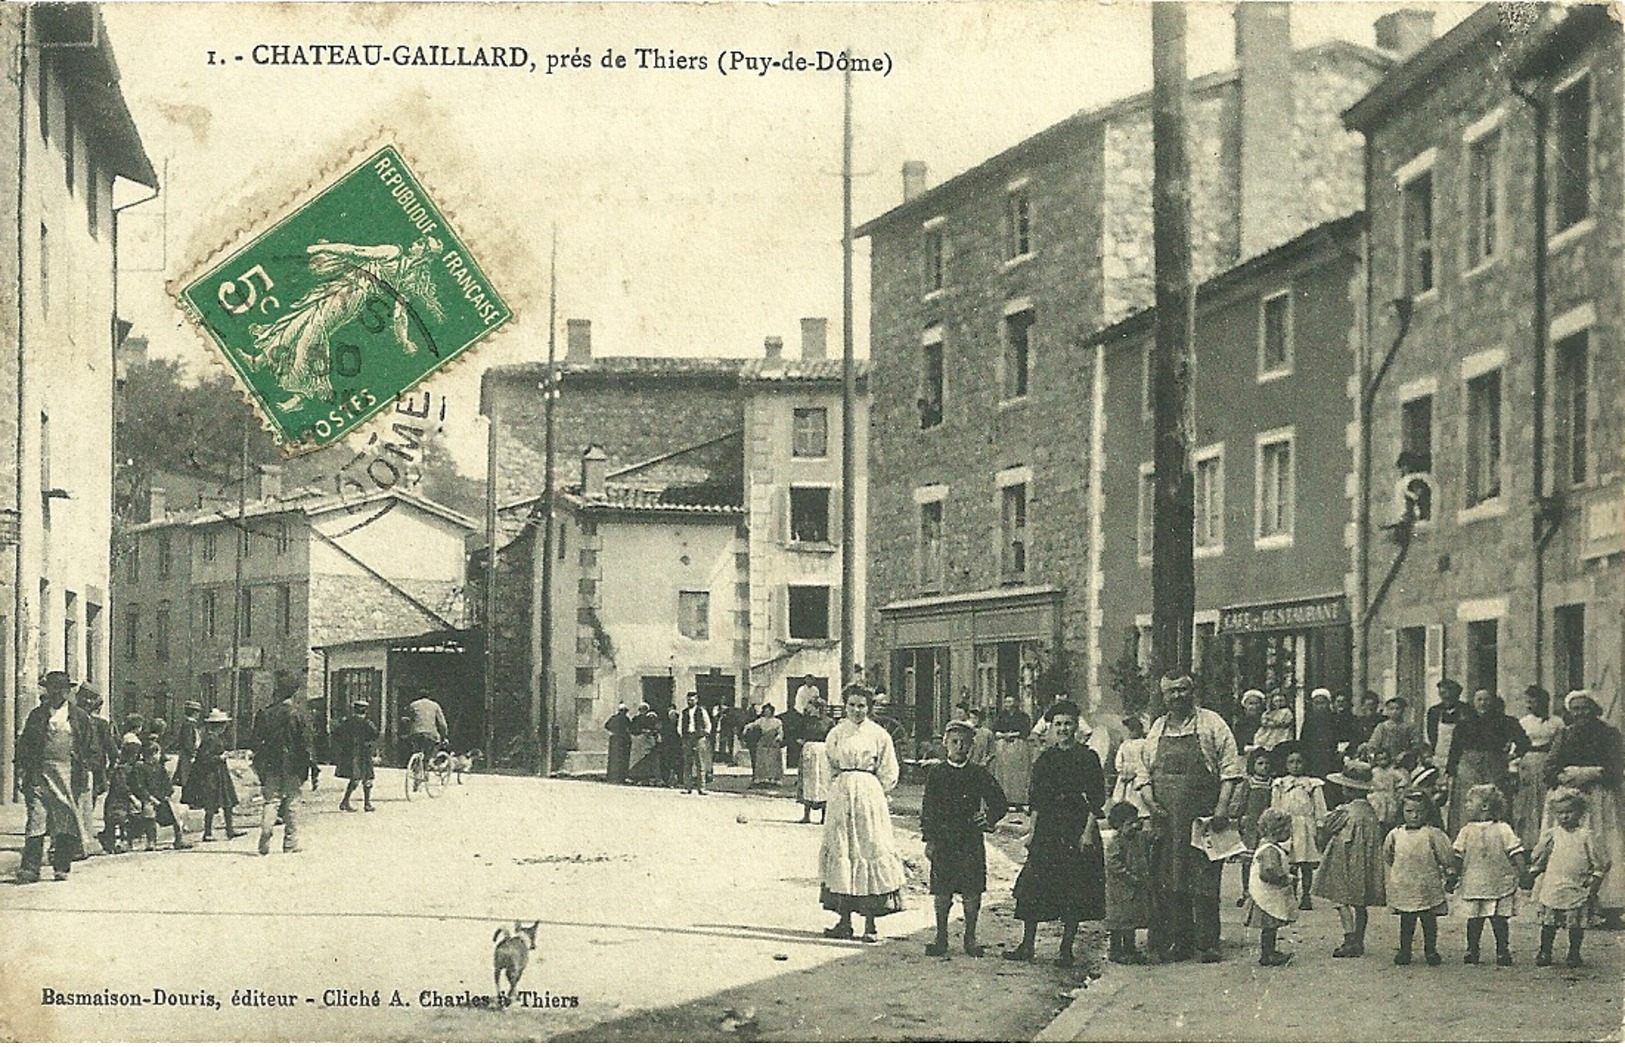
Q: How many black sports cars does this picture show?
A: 0